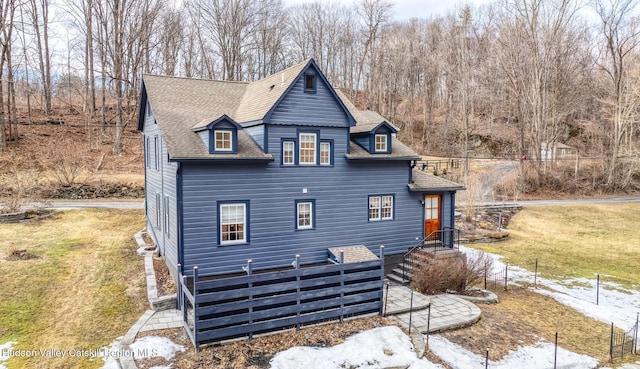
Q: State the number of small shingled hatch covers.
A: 1